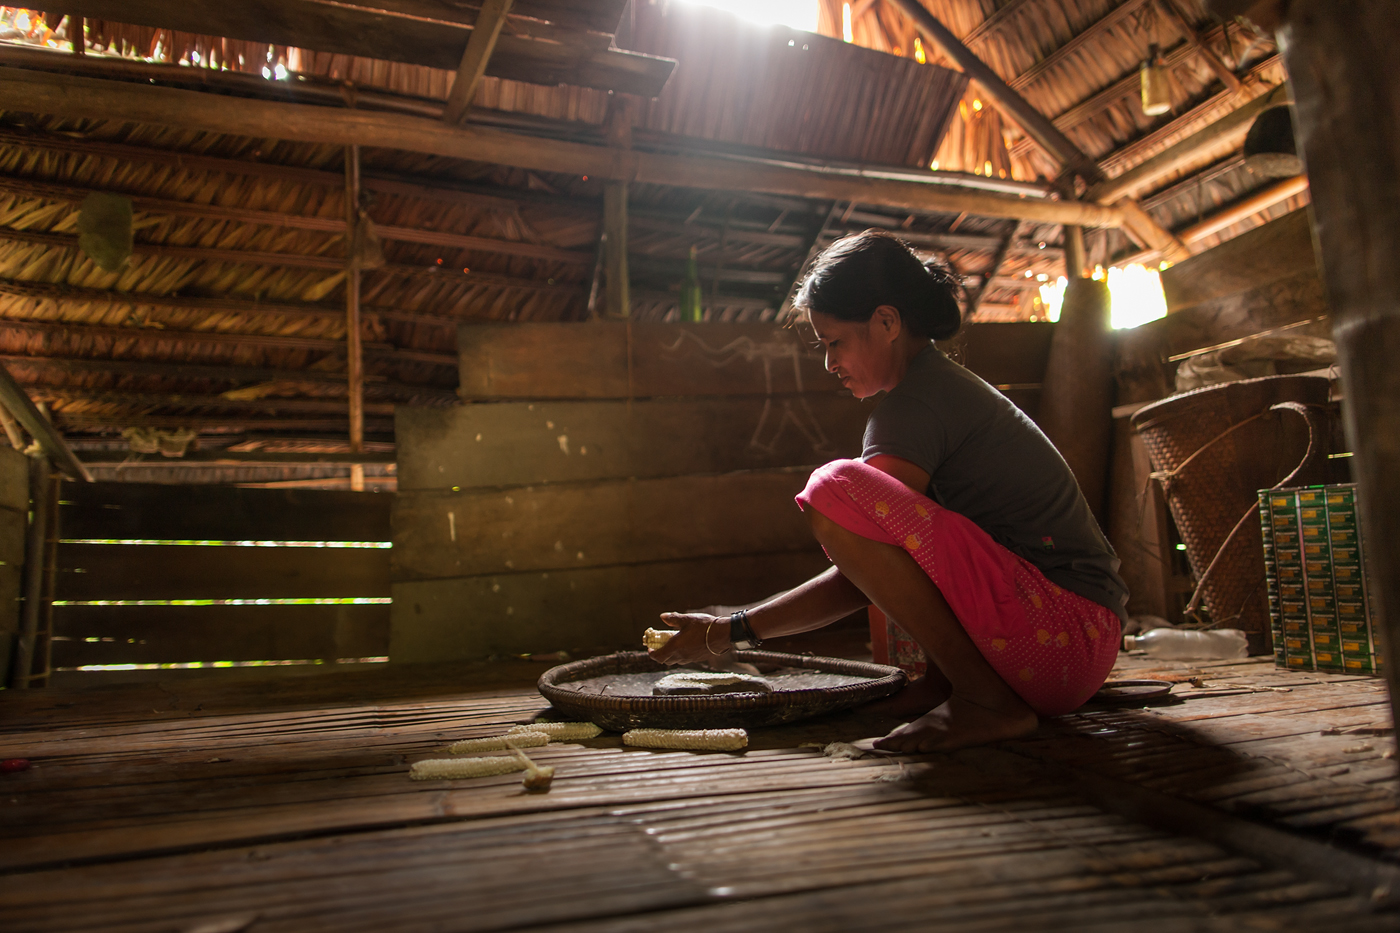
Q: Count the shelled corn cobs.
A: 4